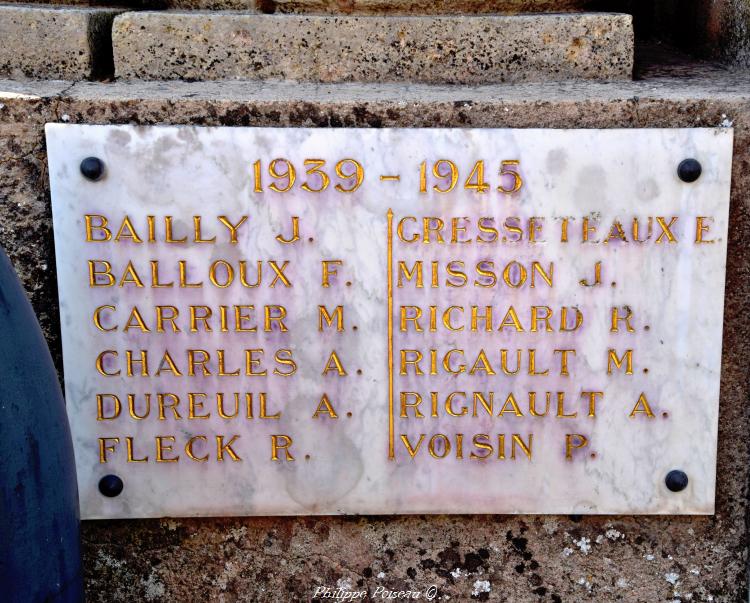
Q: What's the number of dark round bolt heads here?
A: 4